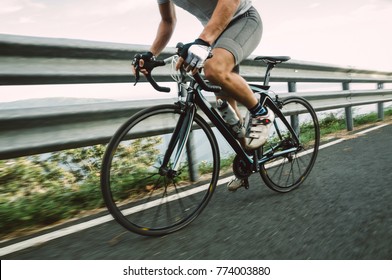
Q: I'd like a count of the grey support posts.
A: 4